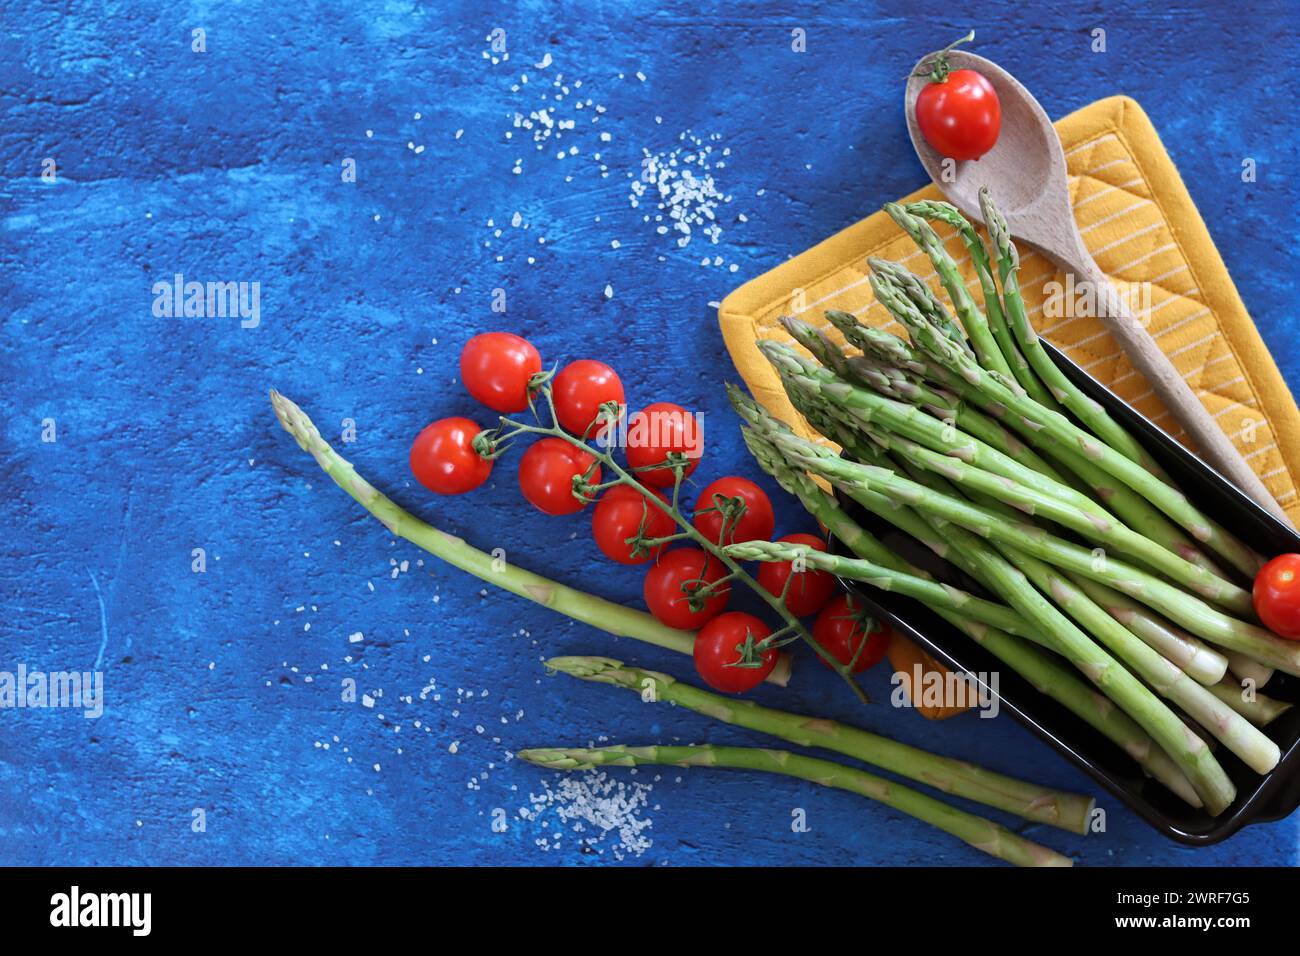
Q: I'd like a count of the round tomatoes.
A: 13